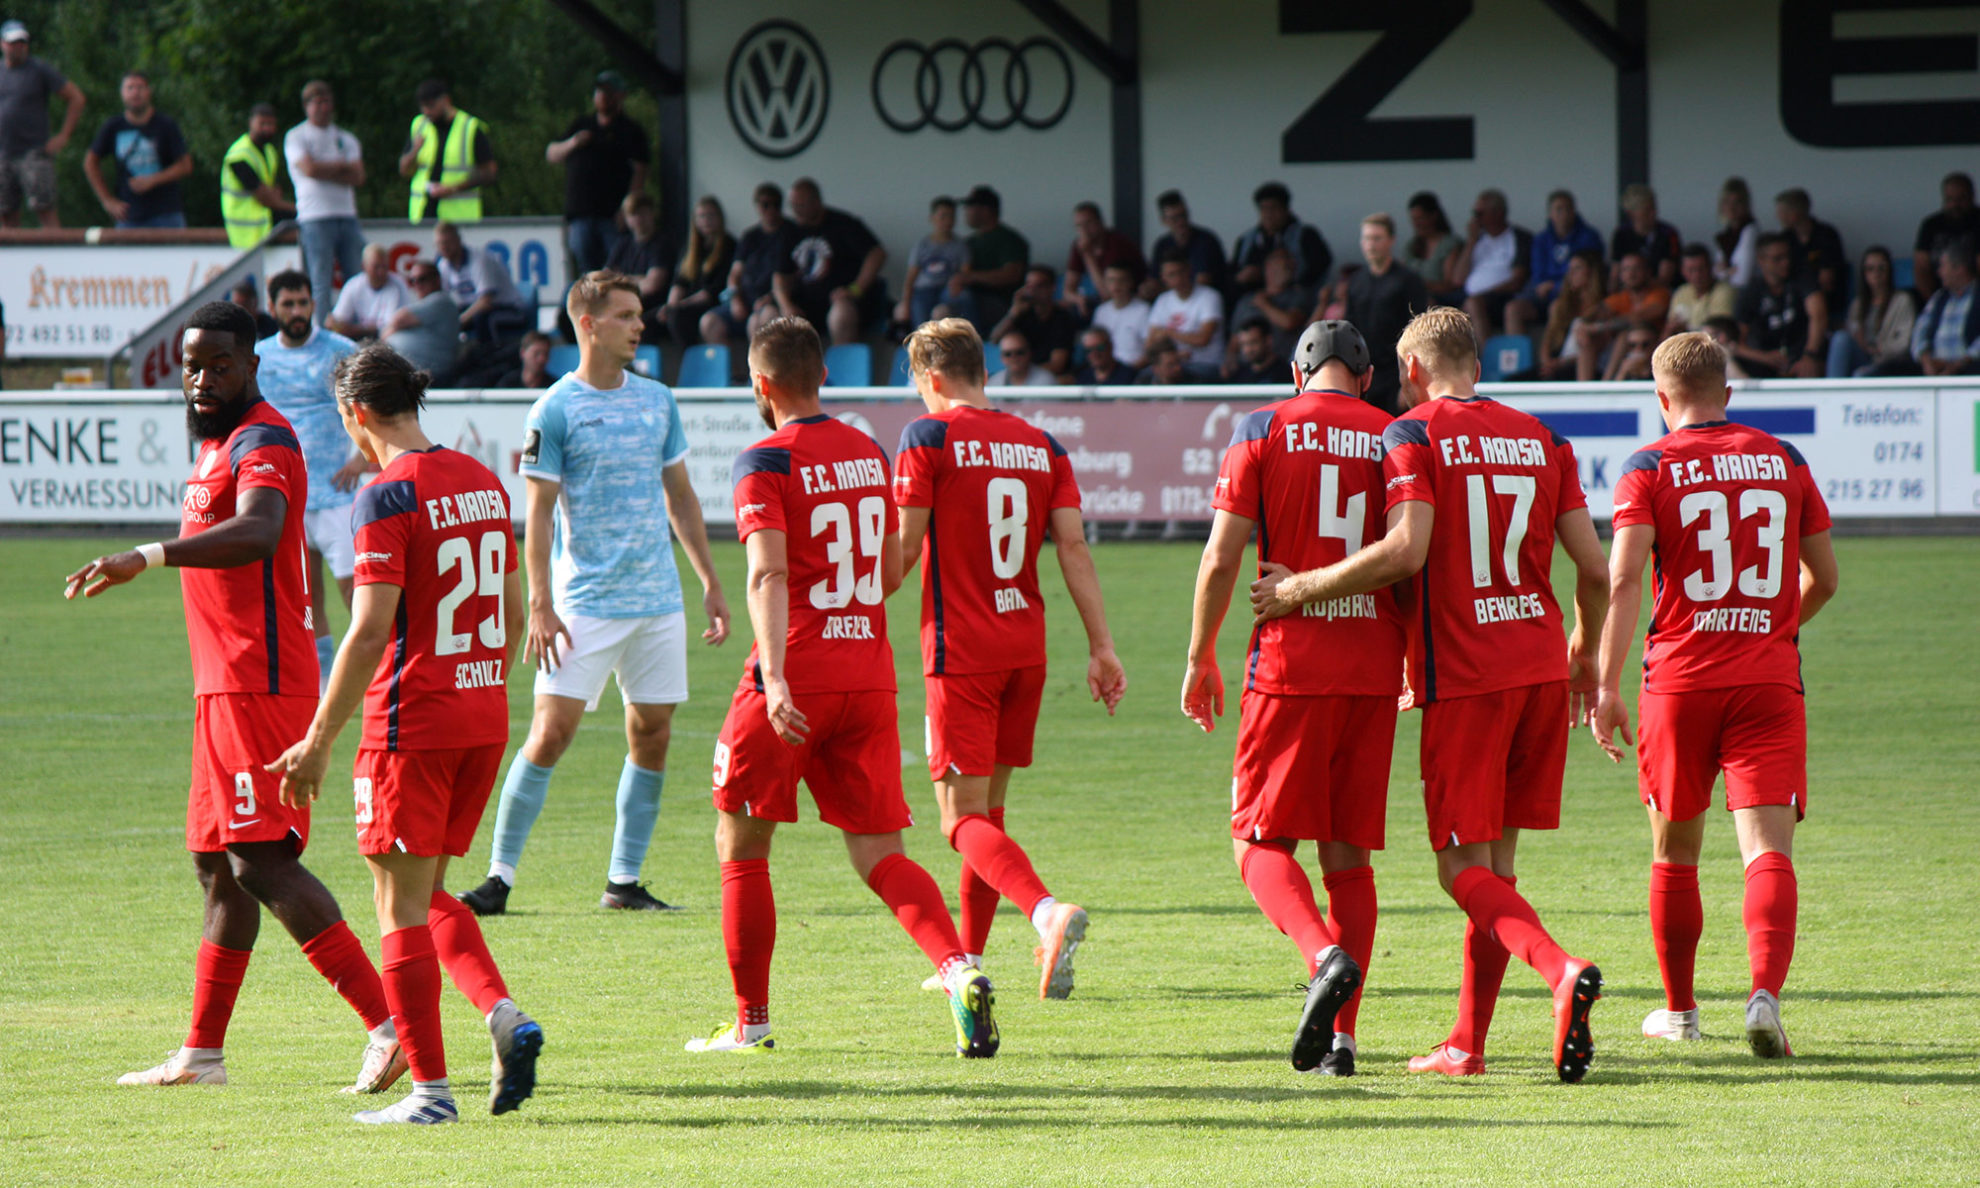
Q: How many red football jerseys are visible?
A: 7